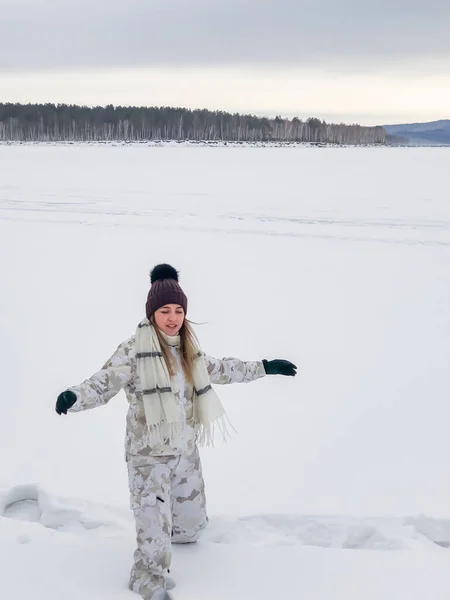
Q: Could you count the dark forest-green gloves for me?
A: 2